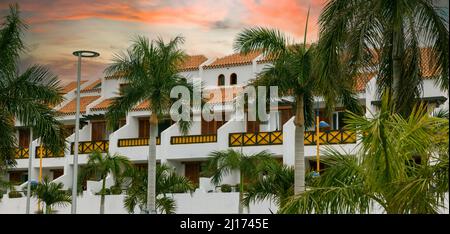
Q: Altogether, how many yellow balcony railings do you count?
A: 7